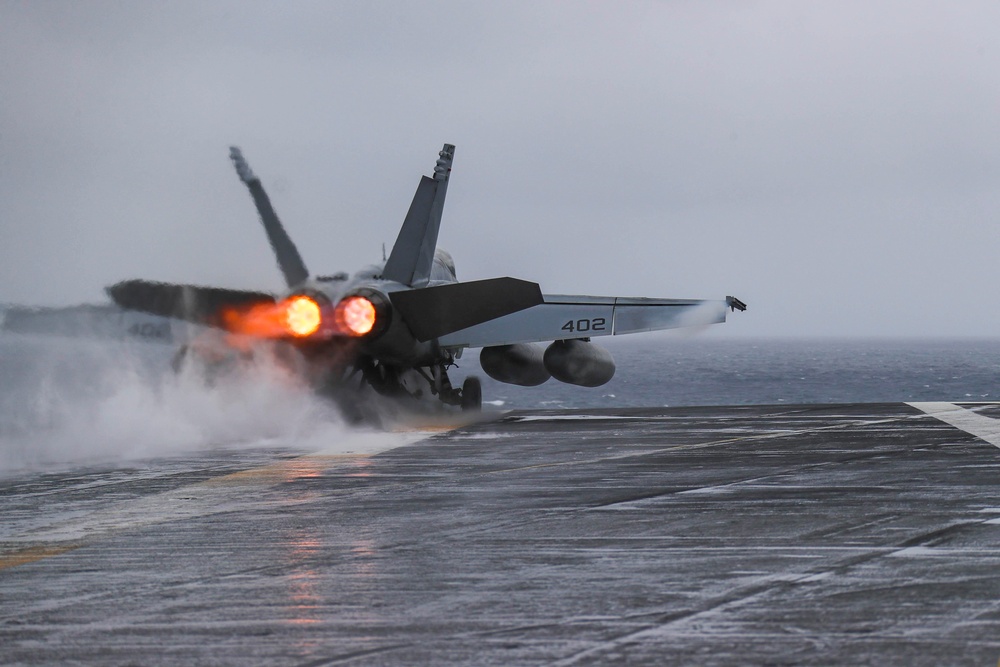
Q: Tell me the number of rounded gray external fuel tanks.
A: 2